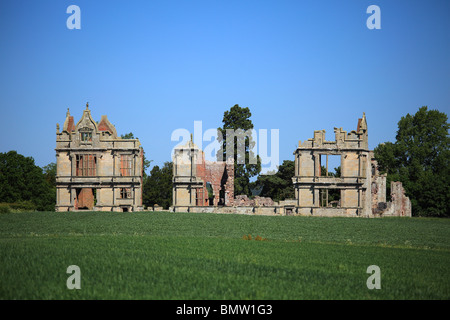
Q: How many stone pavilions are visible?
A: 3